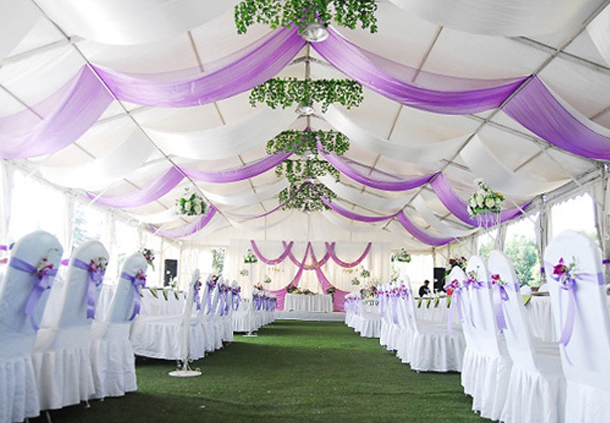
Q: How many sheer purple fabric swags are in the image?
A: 12